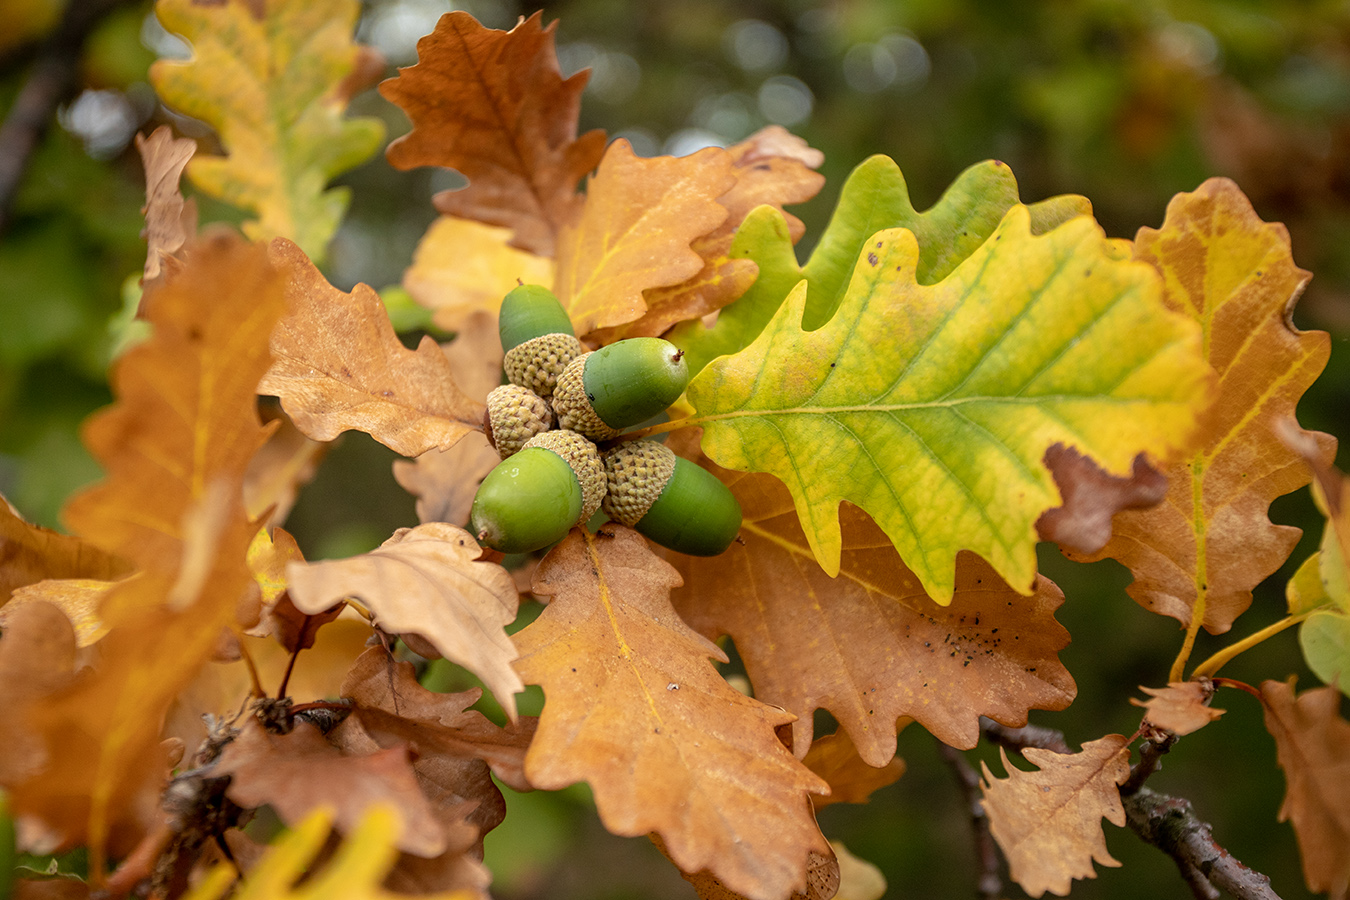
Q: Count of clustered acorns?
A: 5